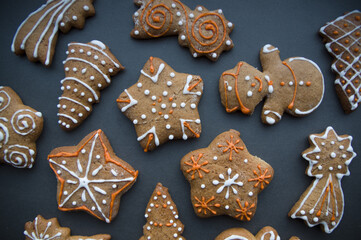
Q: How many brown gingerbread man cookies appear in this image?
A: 1